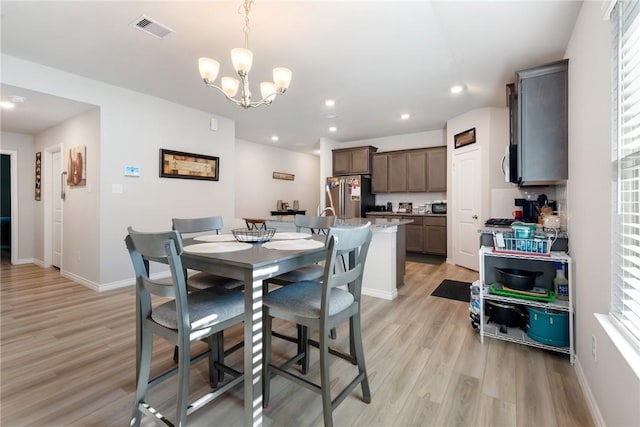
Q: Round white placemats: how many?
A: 4